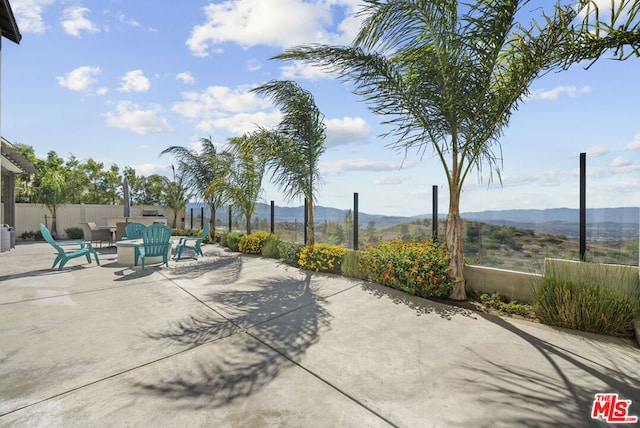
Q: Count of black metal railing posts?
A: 8